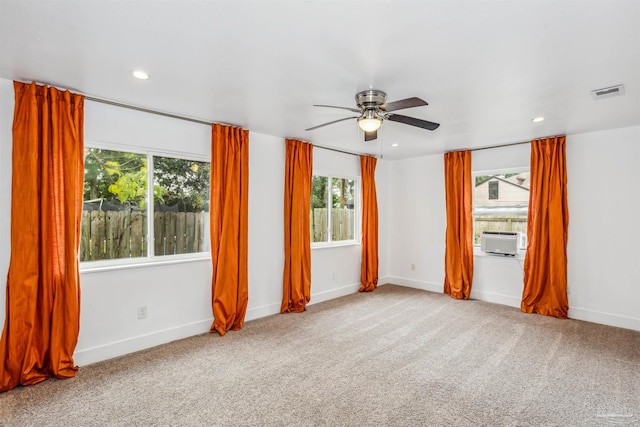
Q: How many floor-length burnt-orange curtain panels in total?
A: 6